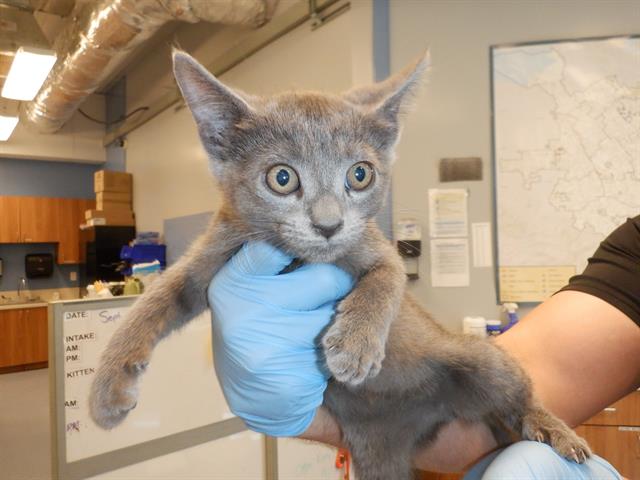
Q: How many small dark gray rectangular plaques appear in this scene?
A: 1